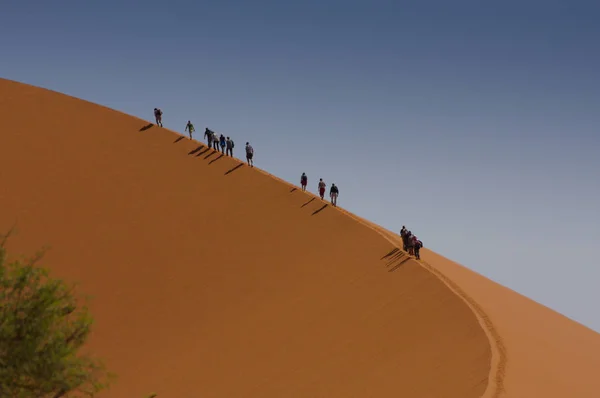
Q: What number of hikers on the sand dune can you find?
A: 14